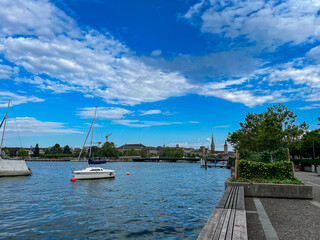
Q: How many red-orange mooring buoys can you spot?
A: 2